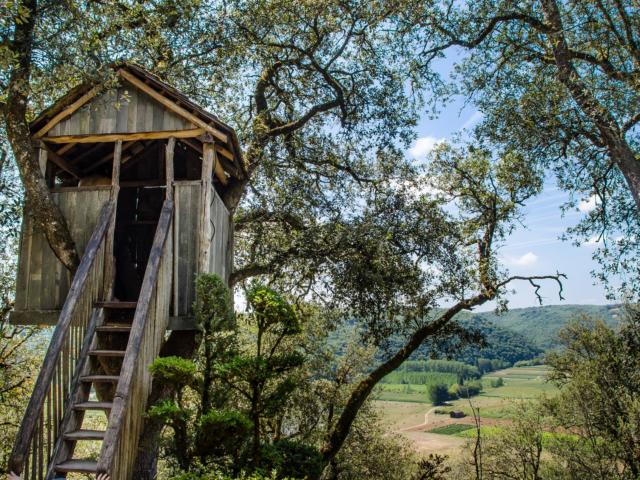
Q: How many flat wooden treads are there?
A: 7